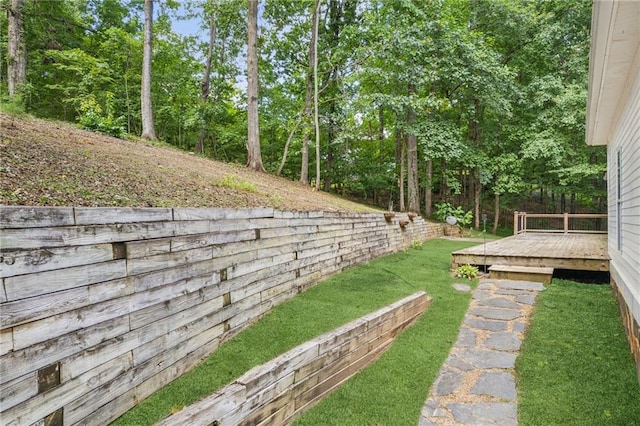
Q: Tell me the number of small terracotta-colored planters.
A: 3